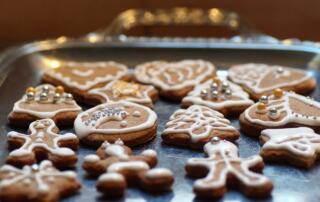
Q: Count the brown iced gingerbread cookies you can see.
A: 14